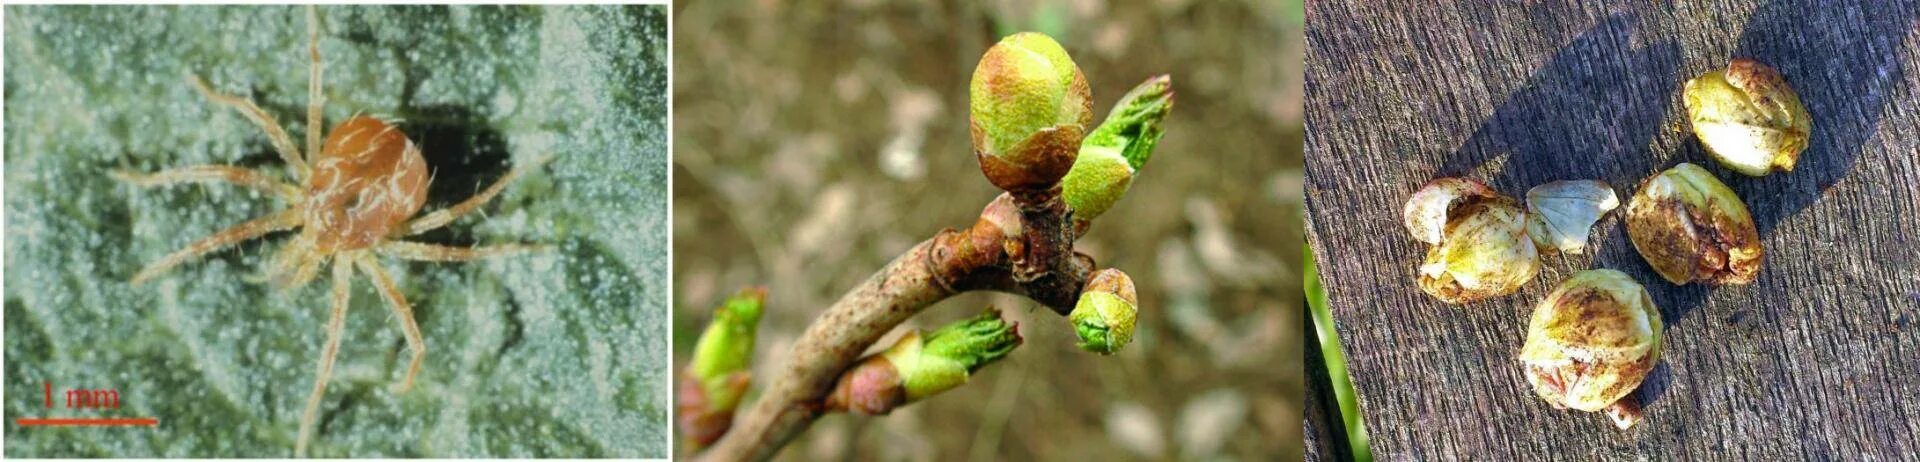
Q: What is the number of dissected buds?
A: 4